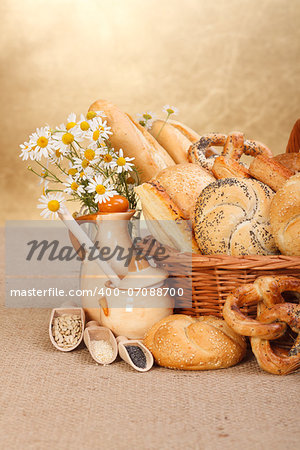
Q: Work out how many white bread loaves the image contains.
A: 2